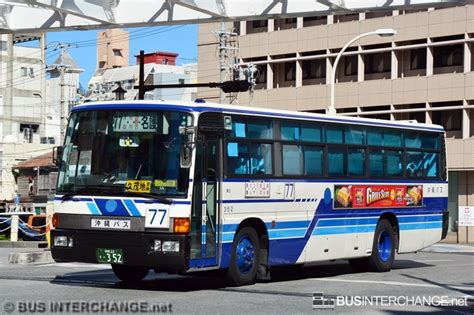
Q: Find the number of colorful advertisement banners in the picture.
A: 1